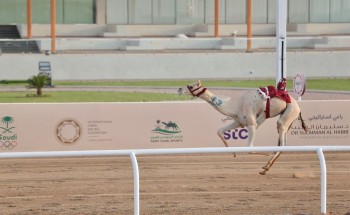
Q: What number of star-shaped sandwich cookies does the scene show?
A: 0